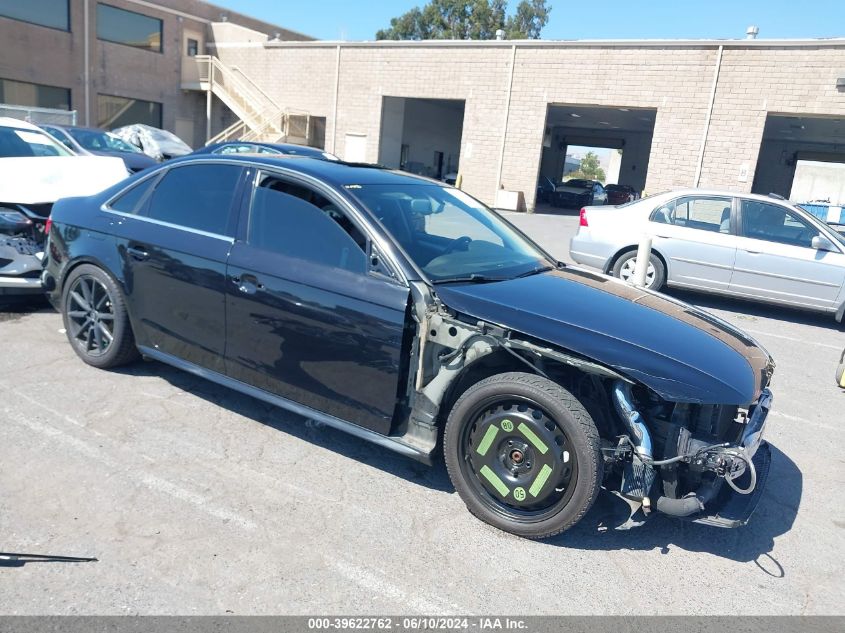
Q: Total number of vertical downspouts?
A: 4